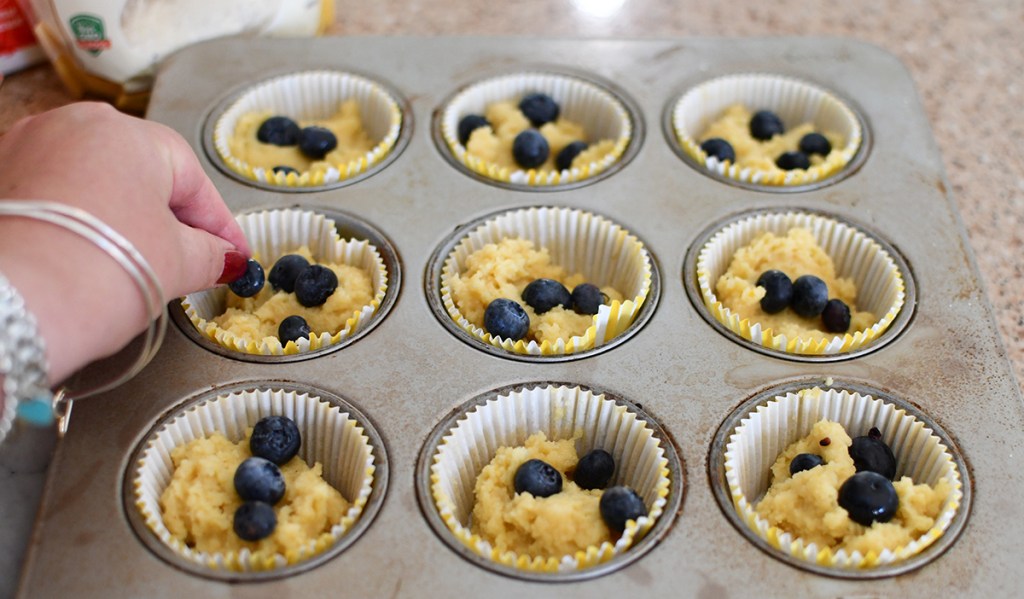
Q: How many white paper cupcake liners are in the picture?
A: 9